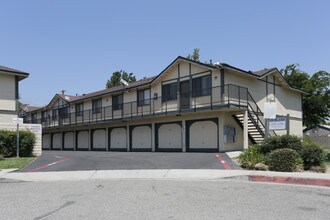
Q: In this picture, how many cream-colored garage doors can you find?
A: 9